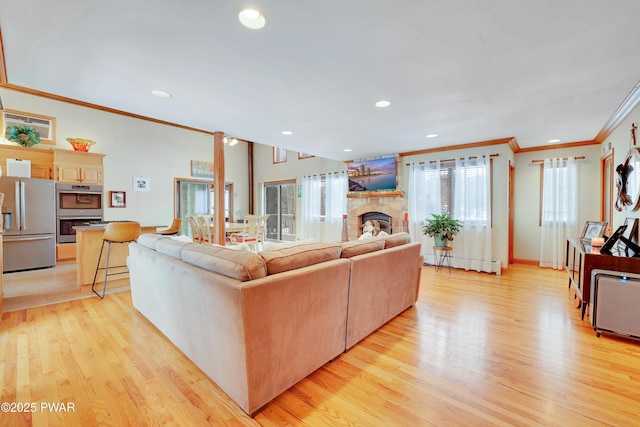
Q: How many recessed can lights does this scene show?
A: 7